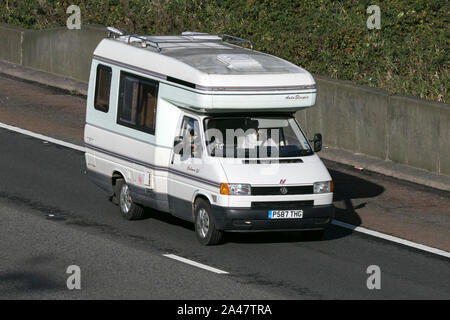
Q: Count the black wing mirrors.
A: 2